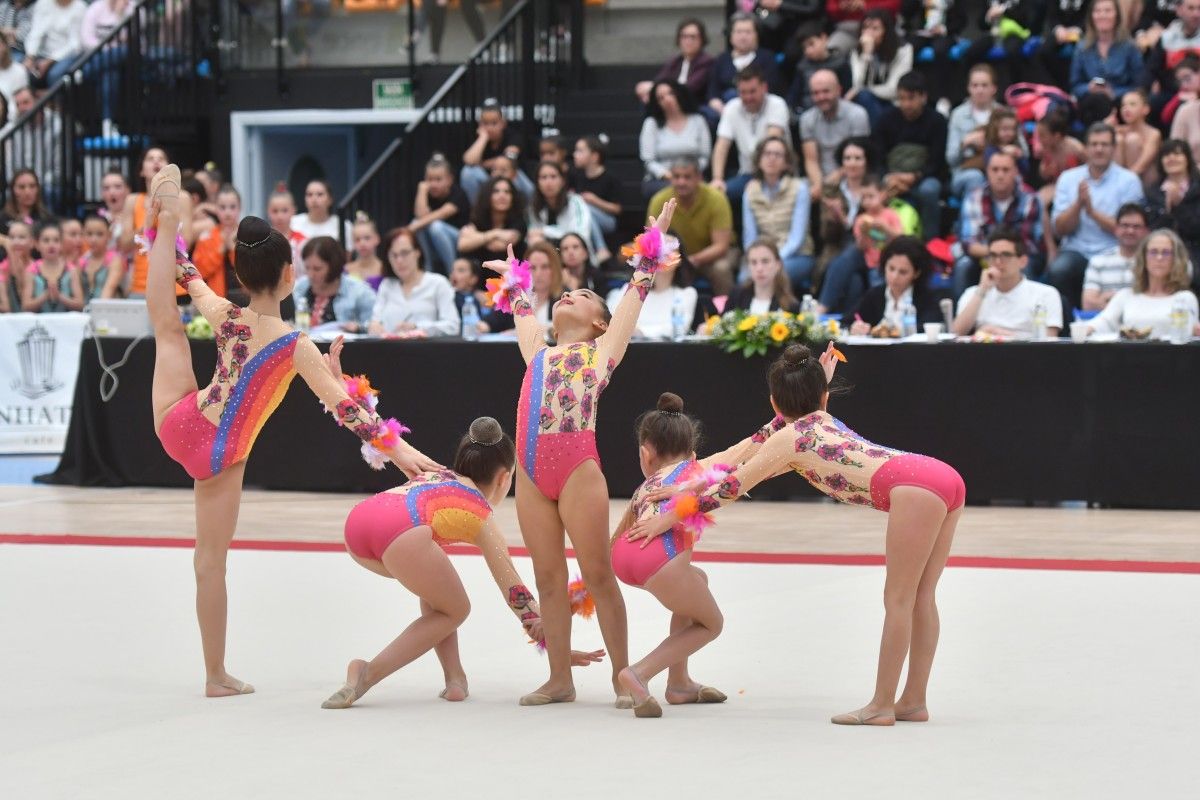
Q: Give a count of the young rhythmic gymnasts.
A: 5